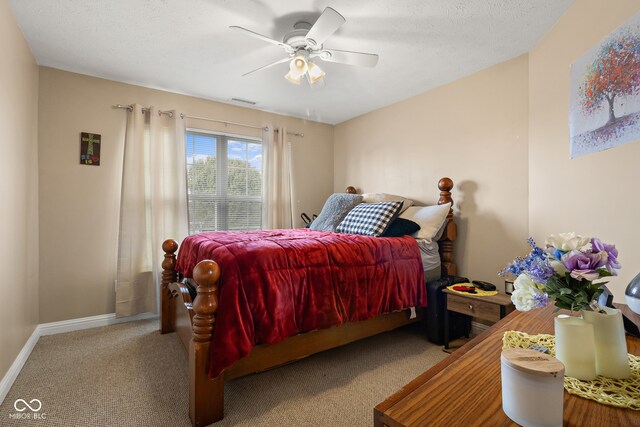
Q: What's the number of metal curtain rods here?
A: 1